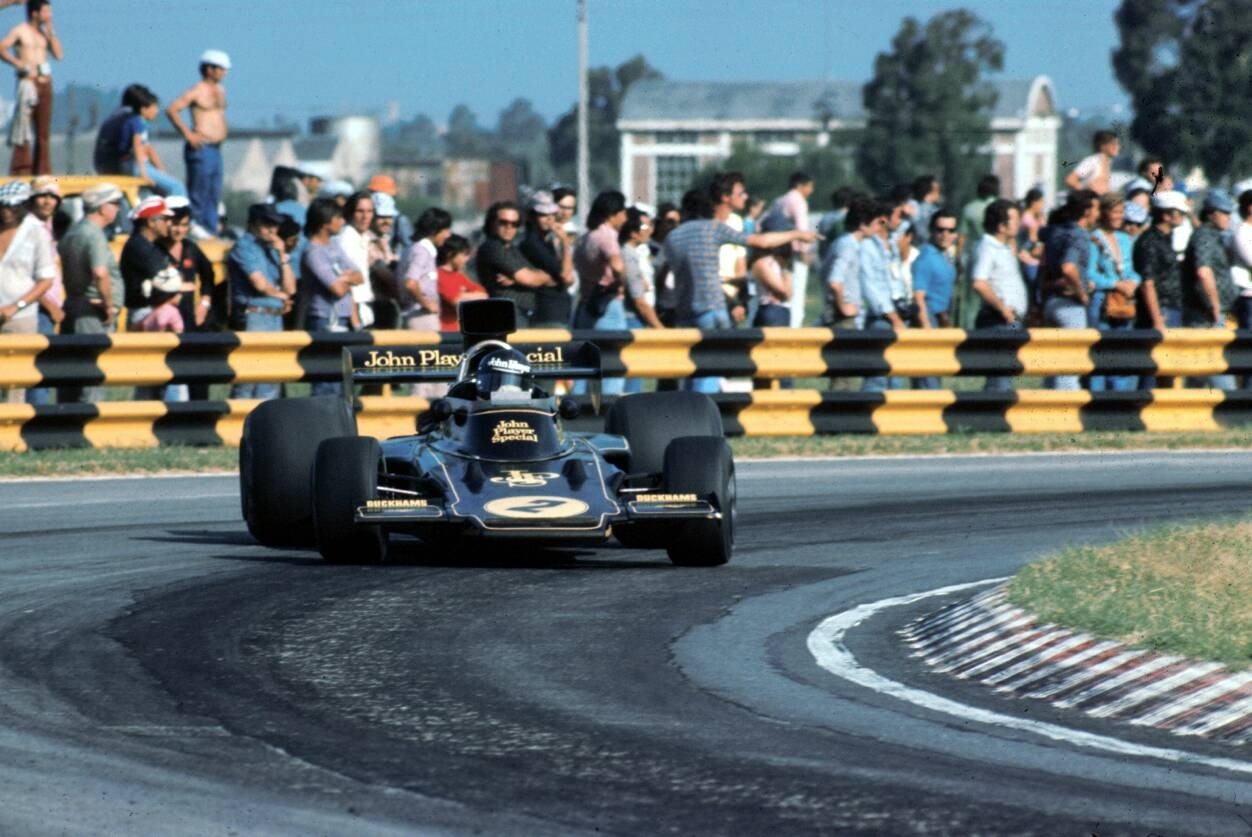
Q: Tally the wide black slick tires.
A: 4